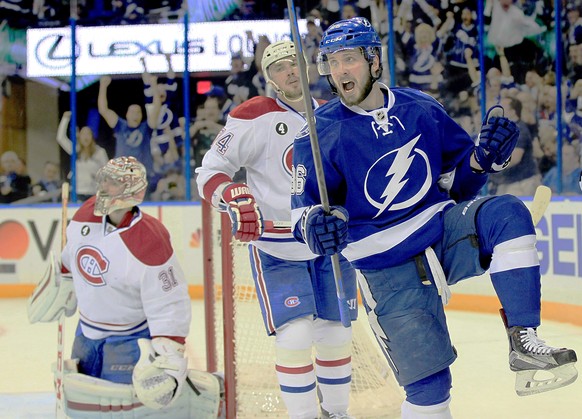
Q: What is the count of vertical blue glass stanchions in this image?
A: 5